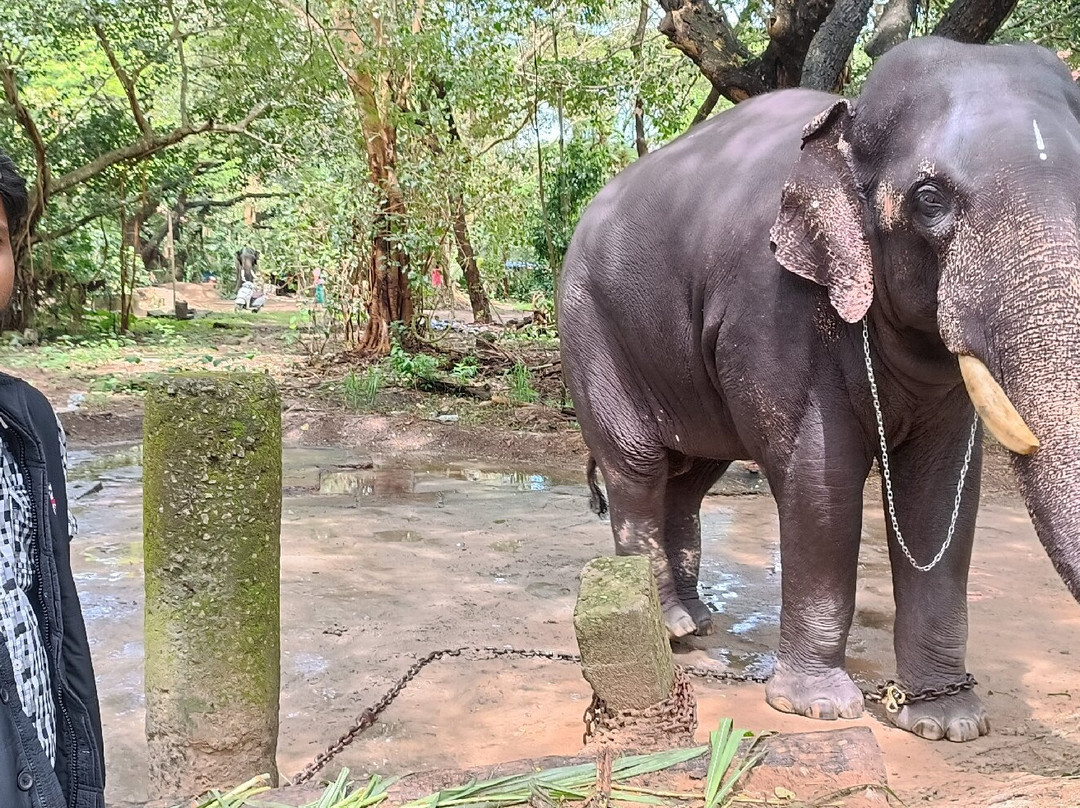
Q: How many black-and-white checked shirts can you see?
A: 1